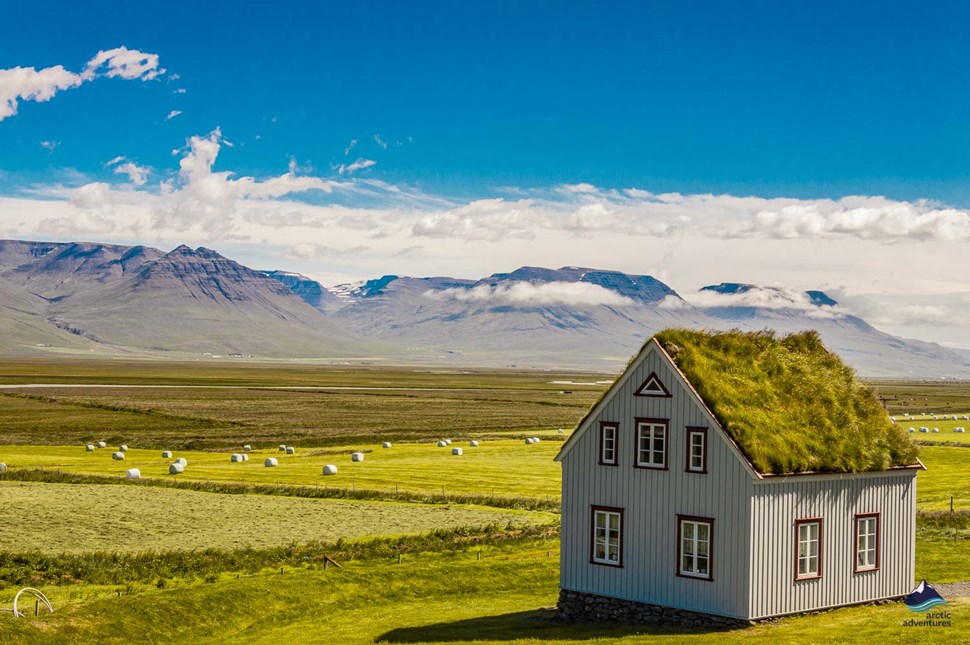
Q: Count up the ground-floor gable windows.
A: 2